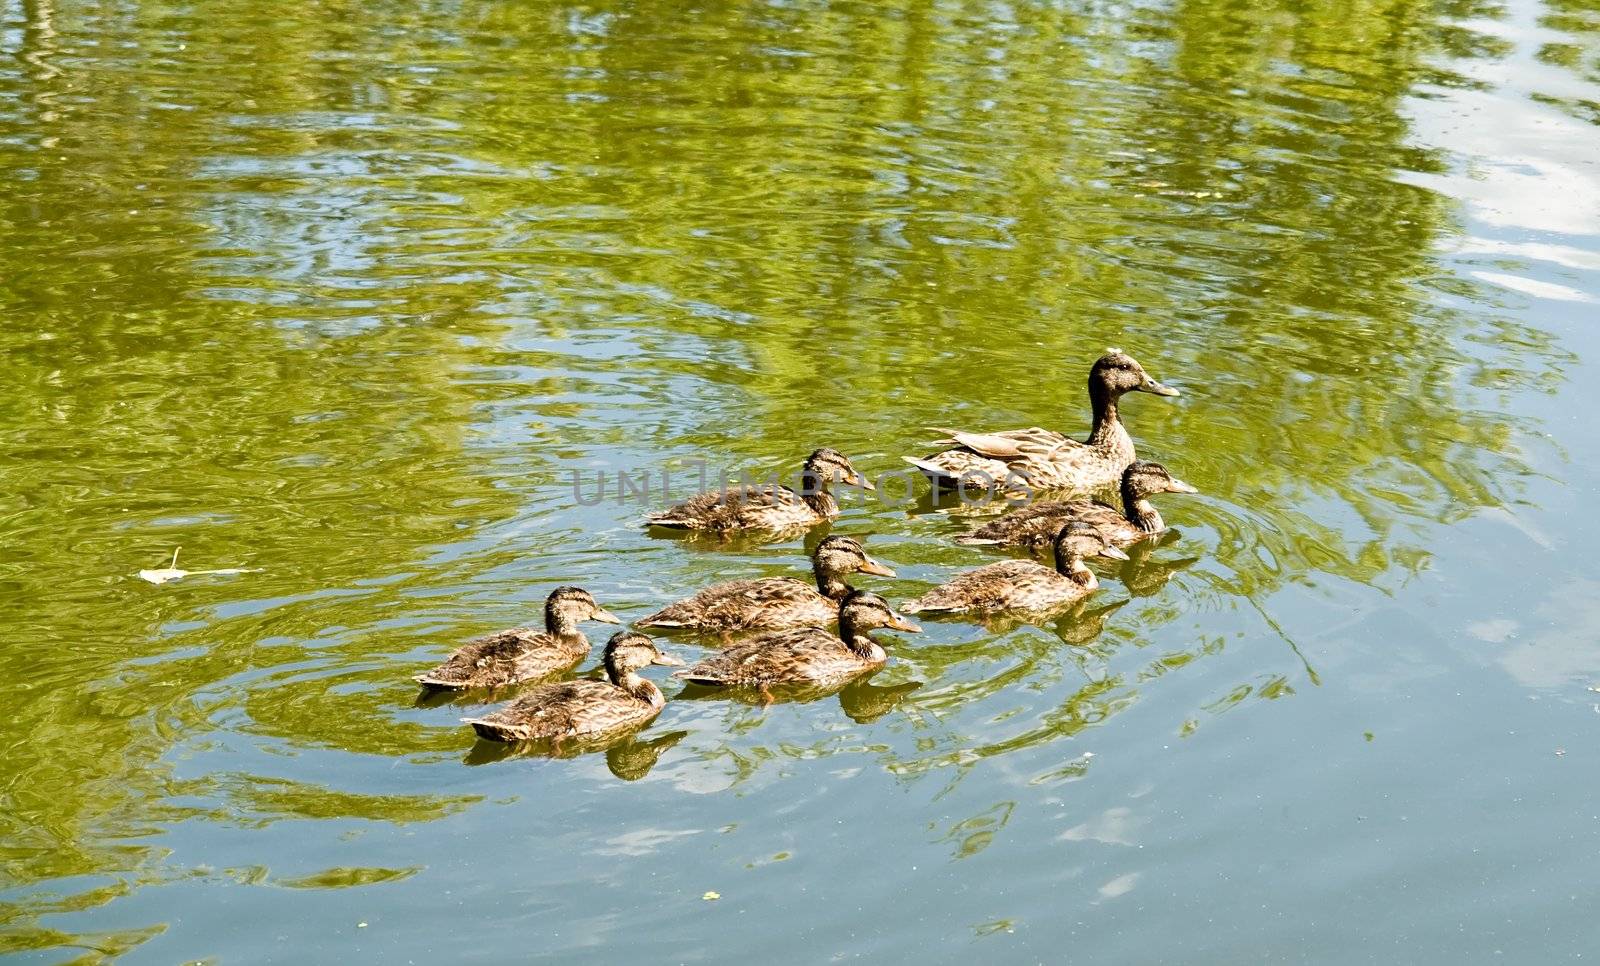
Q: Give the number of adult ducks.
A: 1